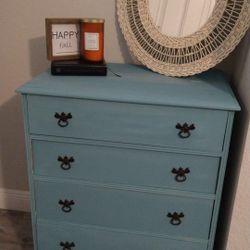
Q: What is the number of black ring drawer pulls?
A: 7